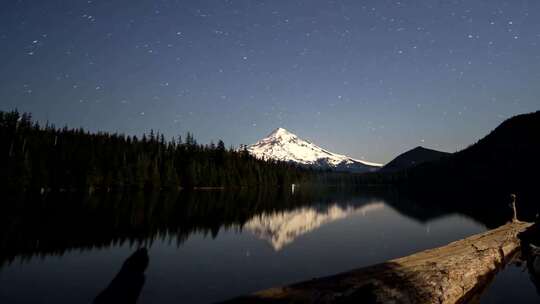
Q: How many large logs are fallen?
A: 1